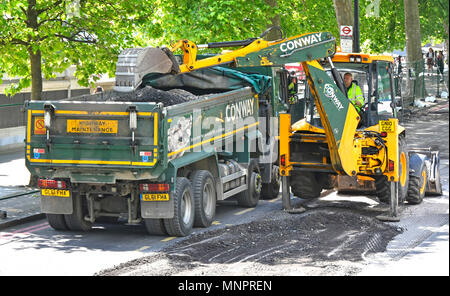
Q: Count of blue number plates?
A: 0